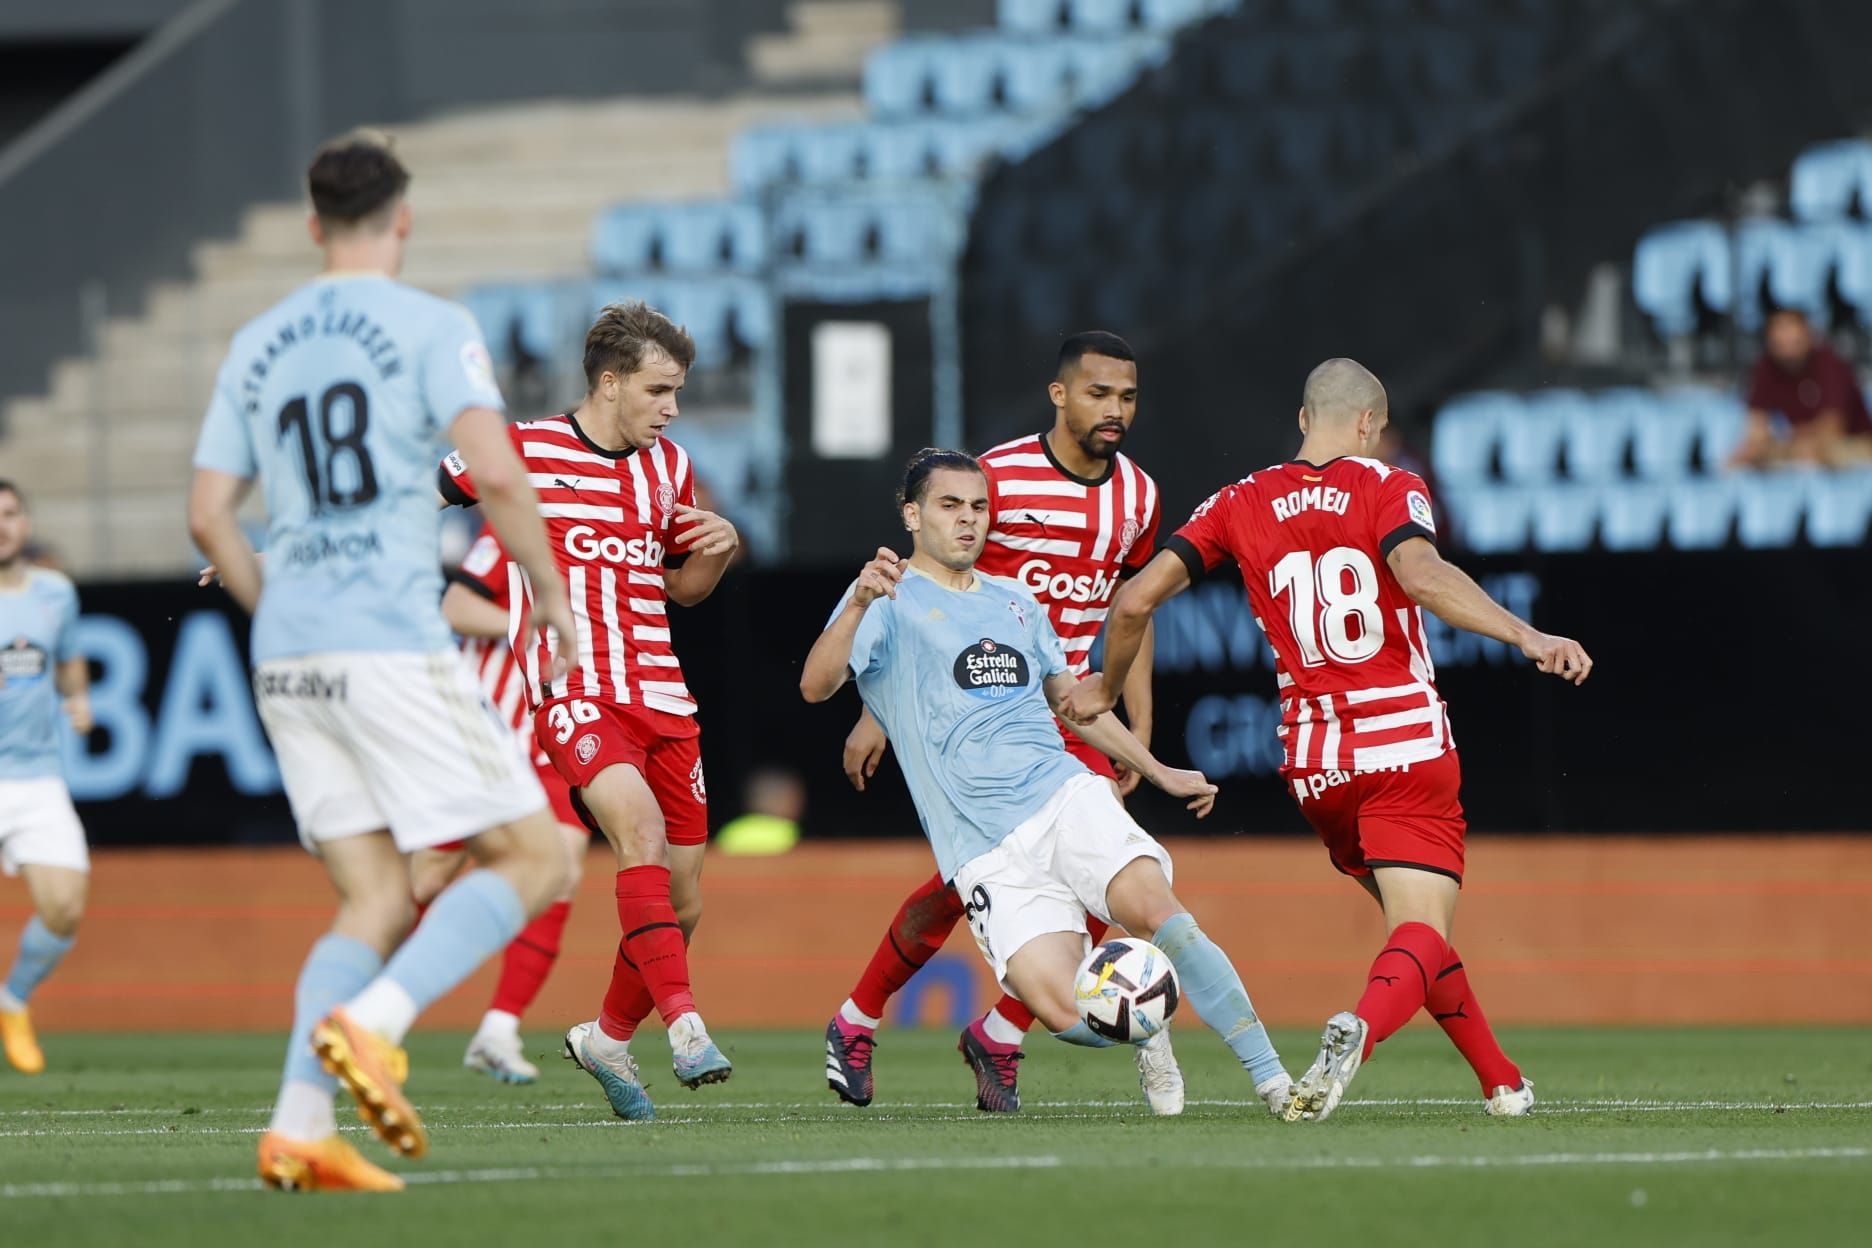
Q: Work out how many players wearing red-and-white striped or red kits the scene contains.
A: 4